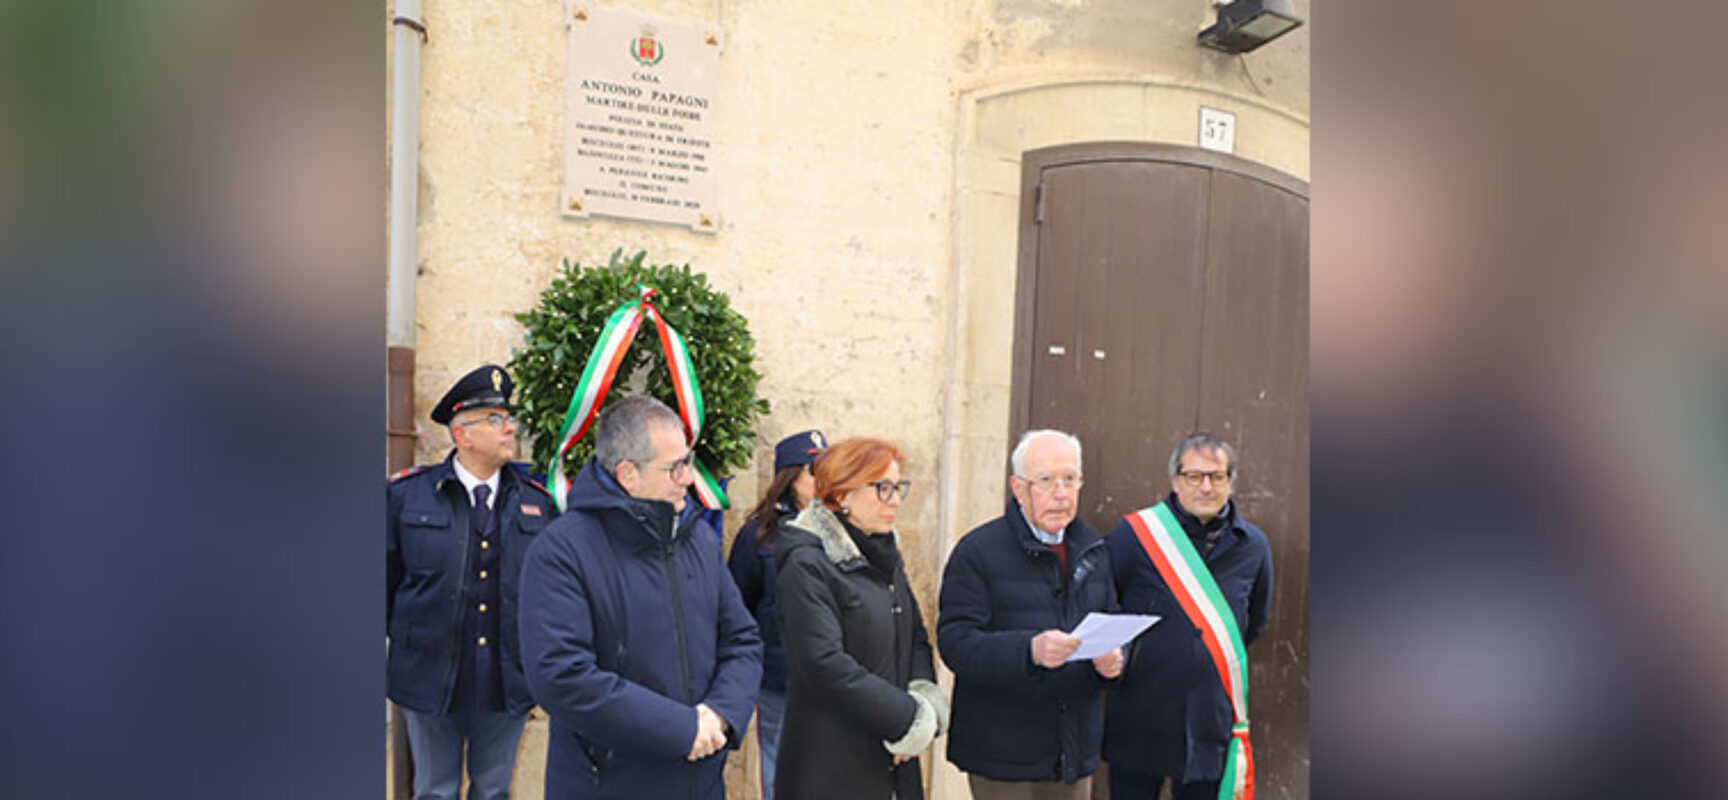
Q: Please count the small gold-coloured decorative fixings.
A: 4